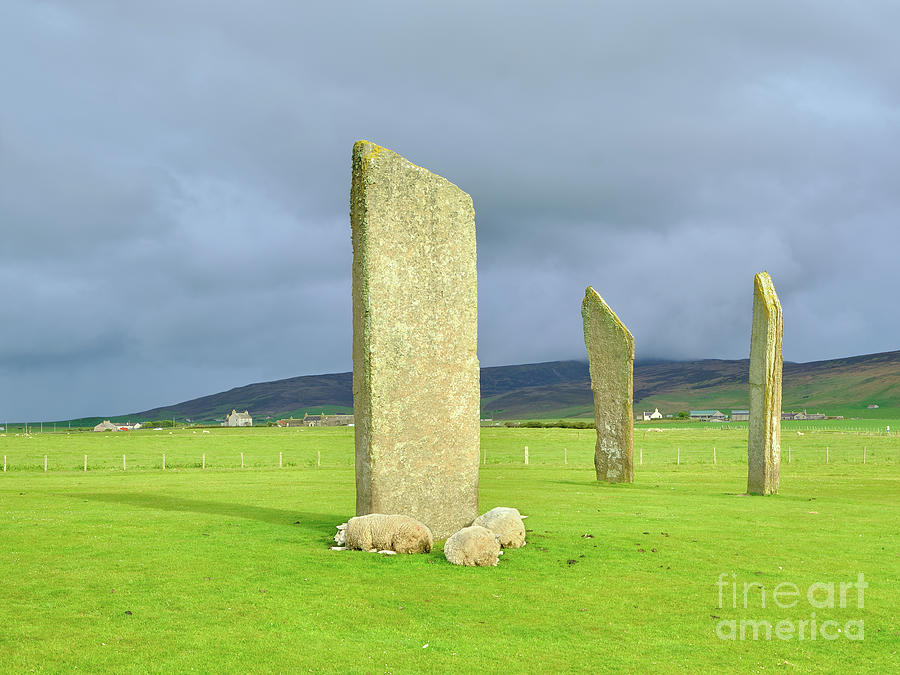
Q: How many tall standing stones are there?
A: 3